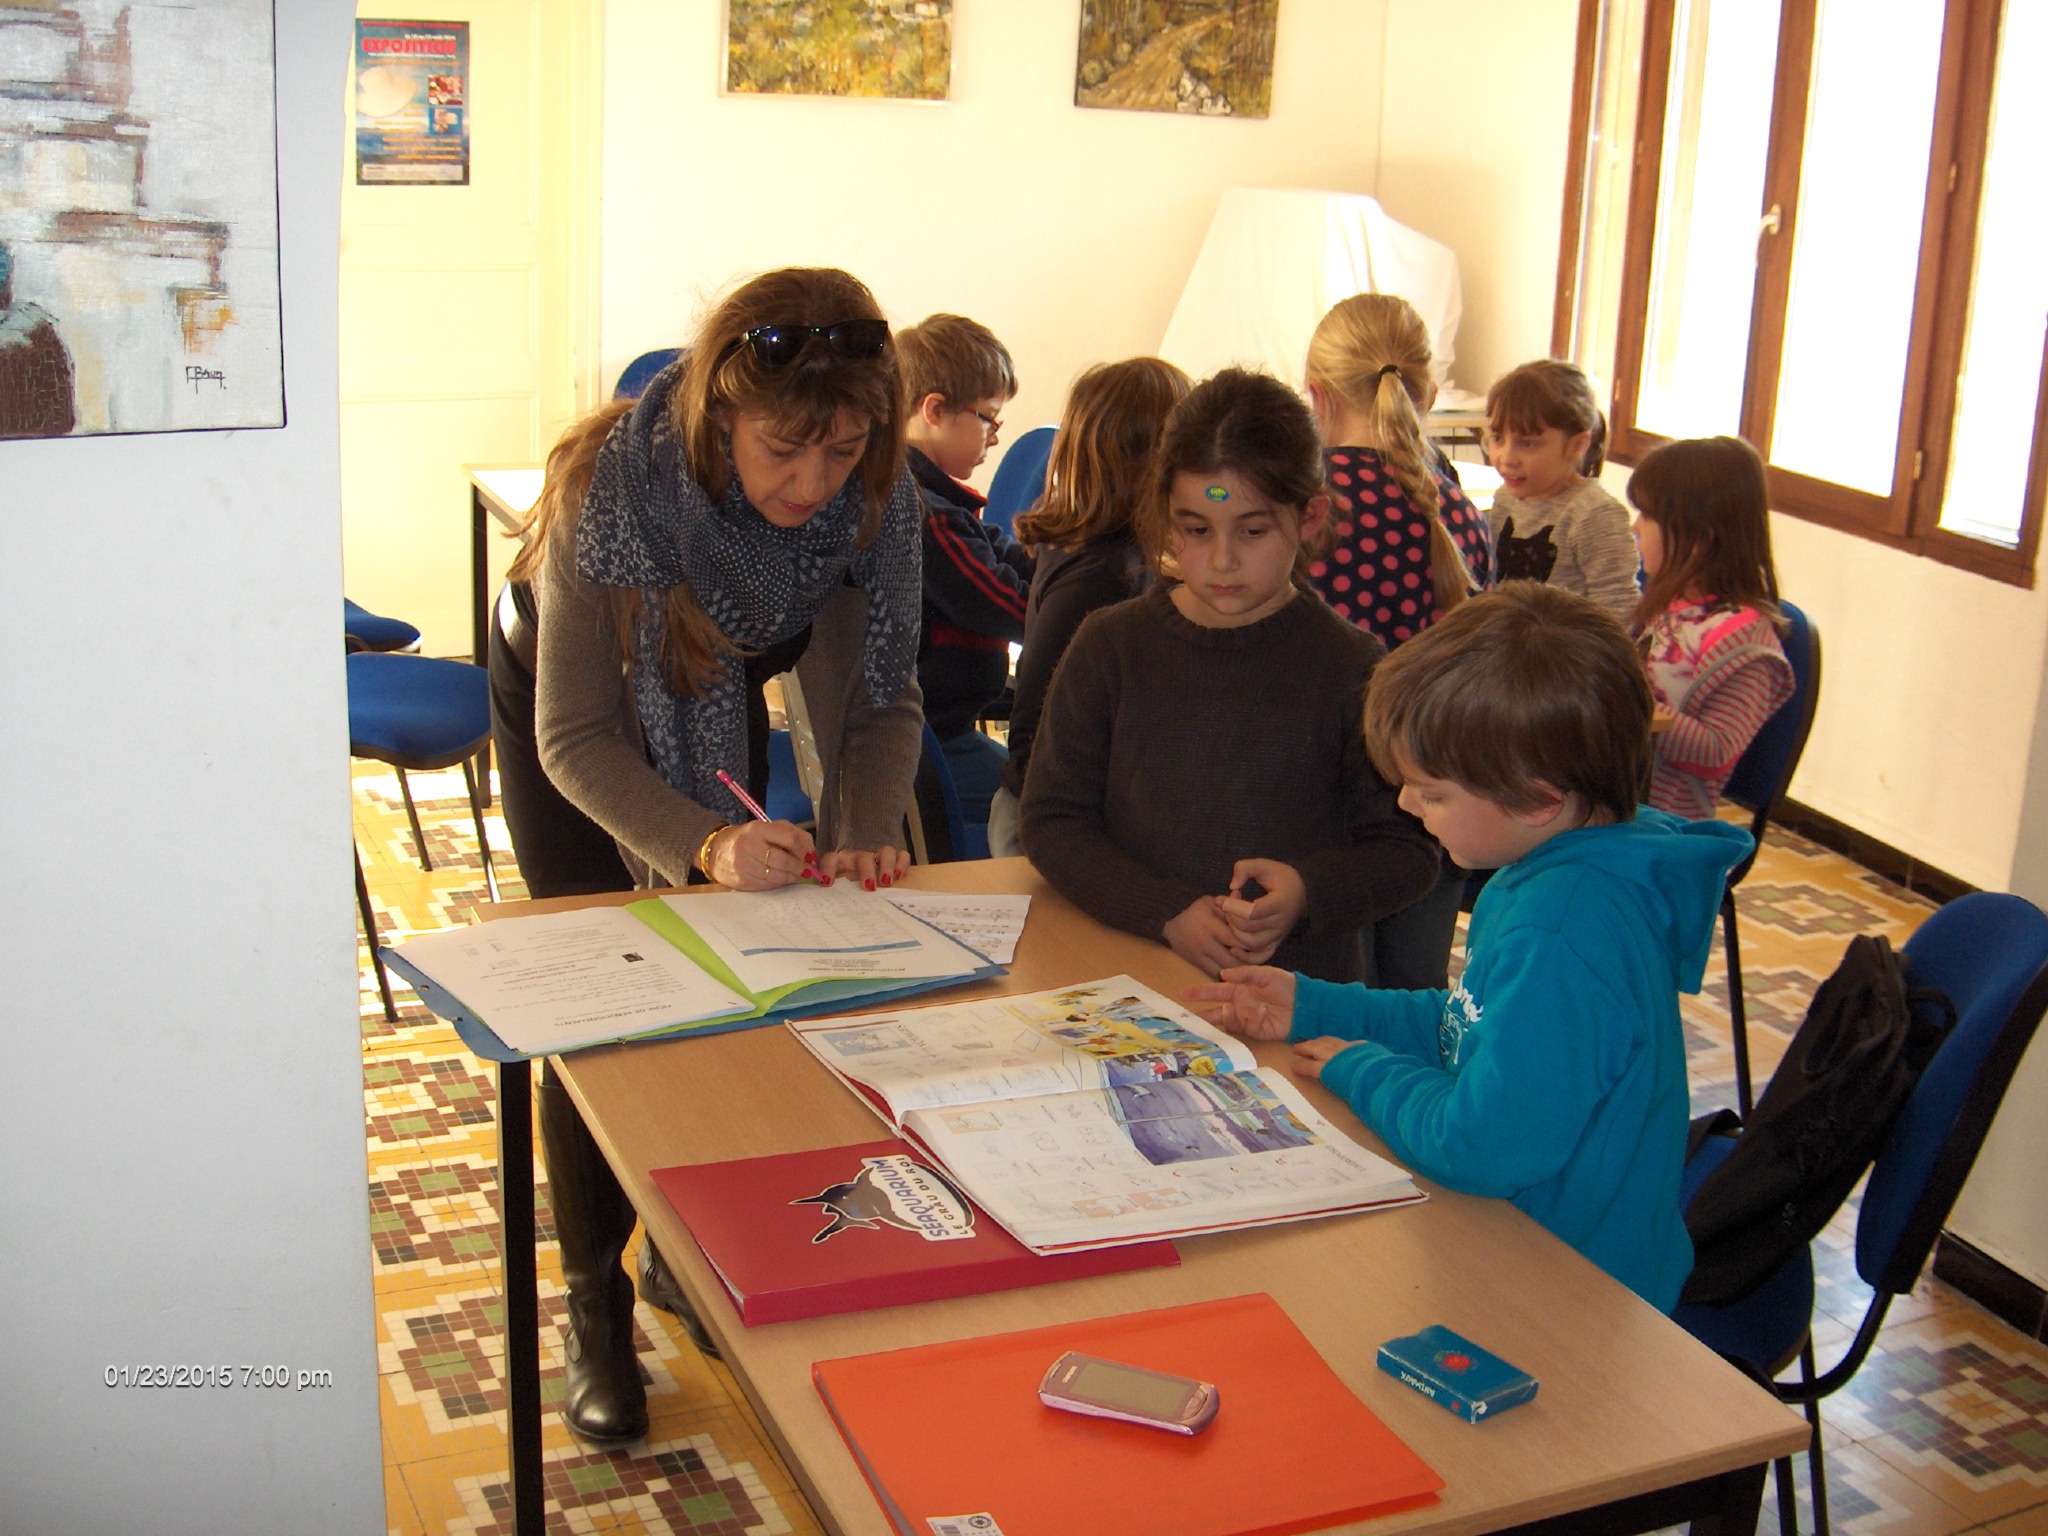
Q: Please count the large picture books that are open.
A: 1